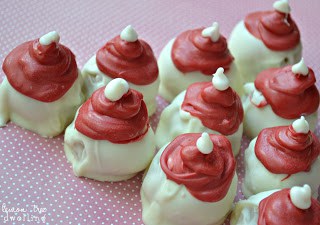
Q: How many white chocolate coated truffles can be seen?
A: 10